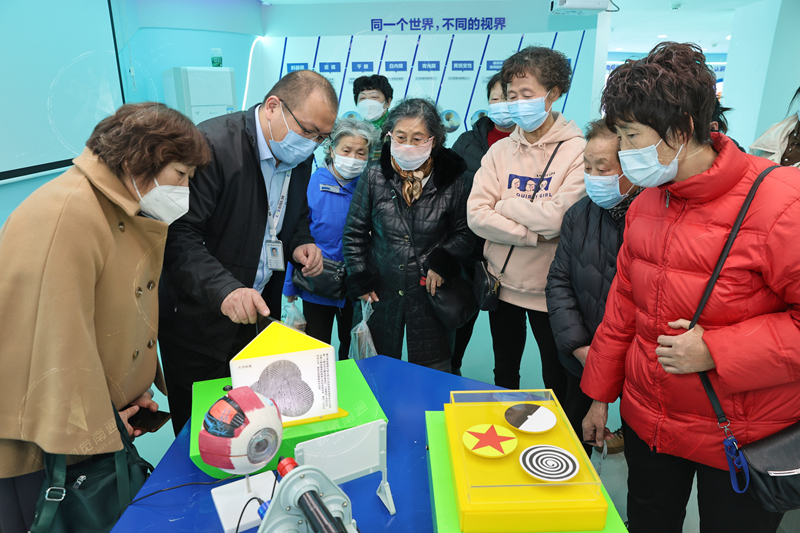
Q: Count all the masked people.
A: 9